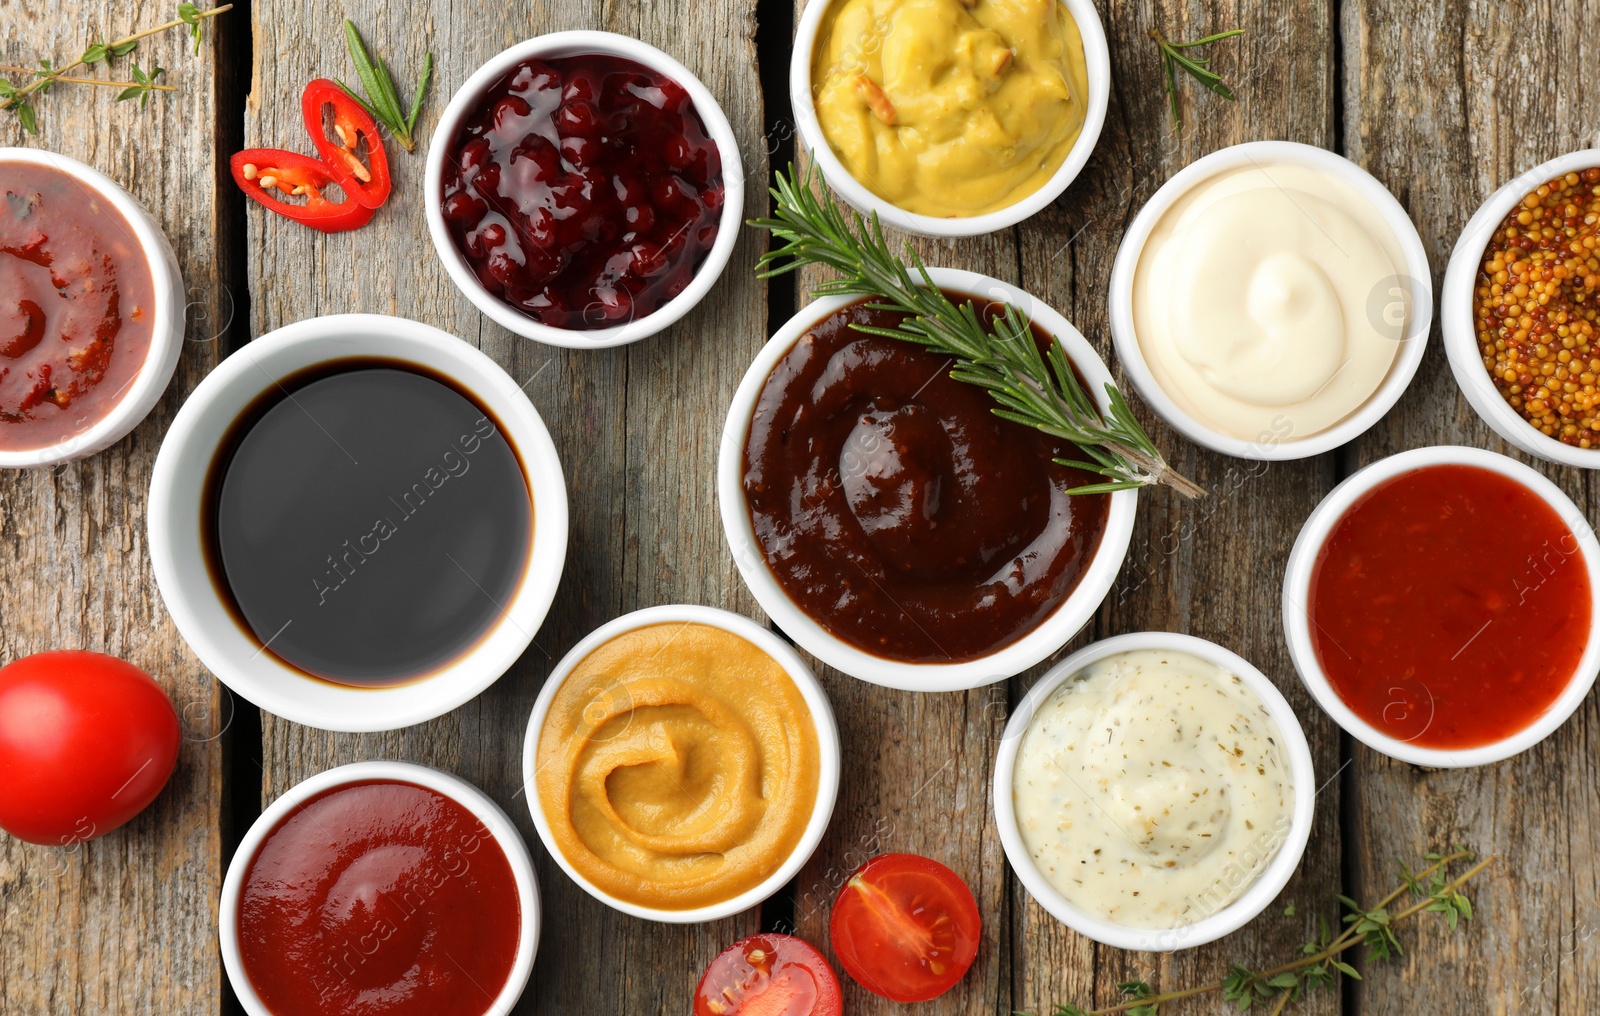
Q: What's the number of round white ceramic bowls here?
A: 11